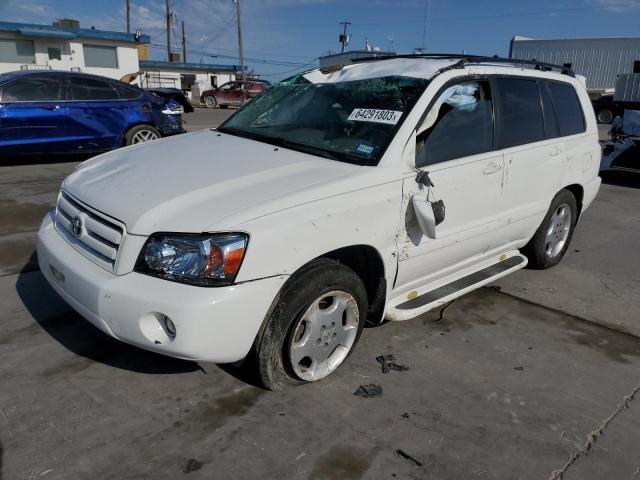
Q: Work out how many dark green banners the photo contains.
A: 0